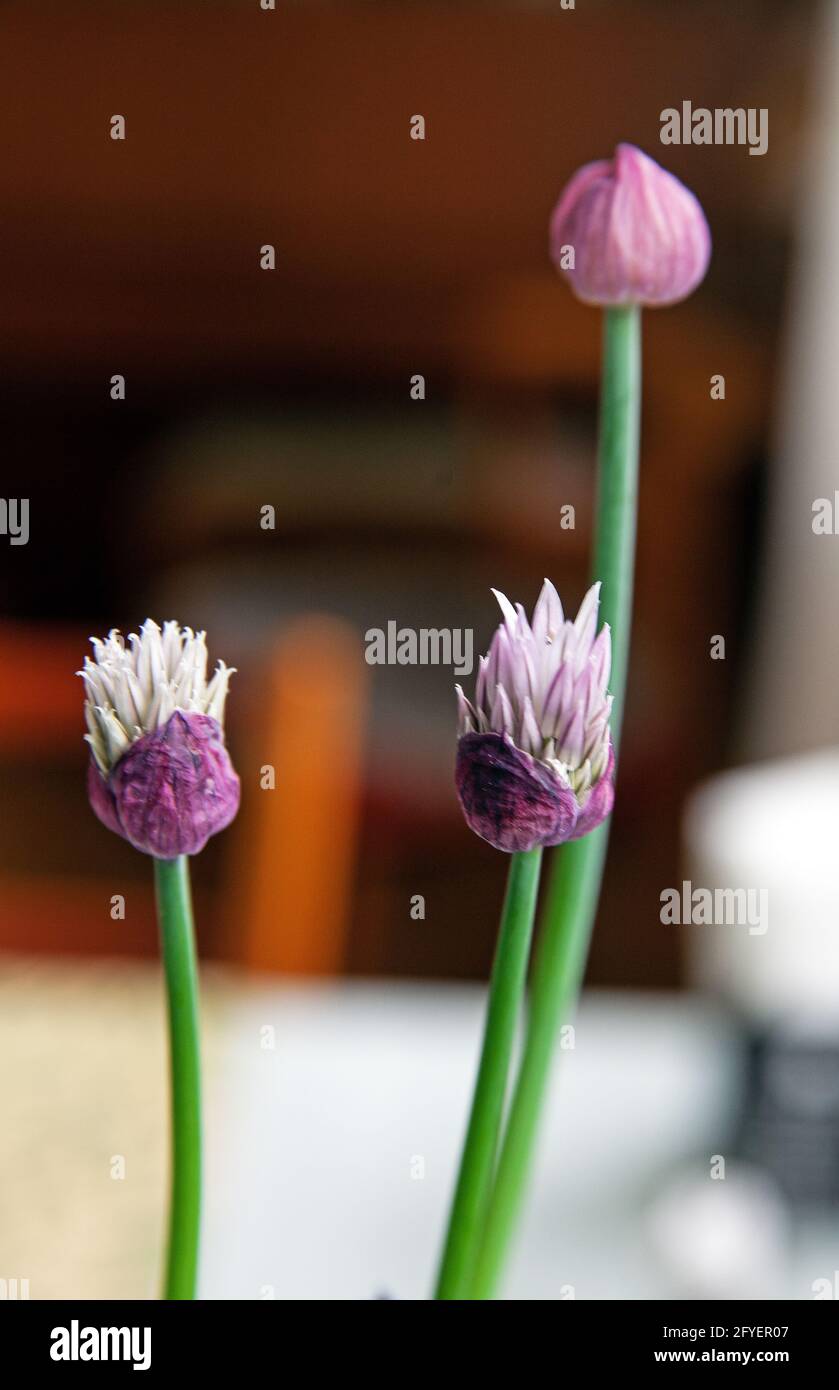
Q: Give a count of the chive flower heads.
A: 3